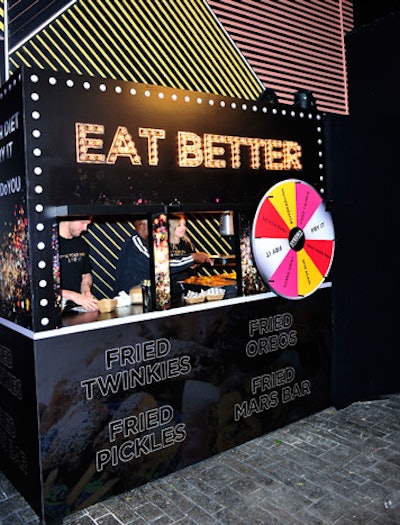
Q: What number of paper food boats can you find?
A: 3